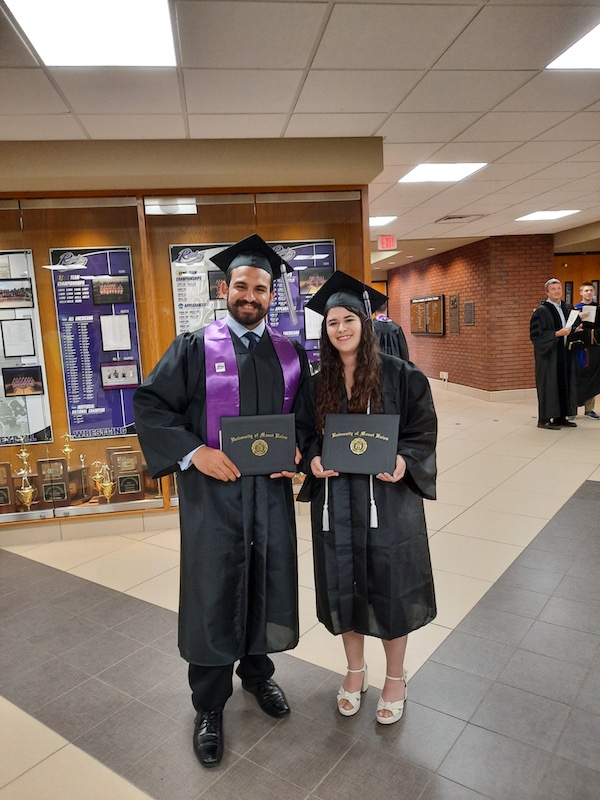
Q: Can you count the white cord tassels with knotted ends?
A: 2